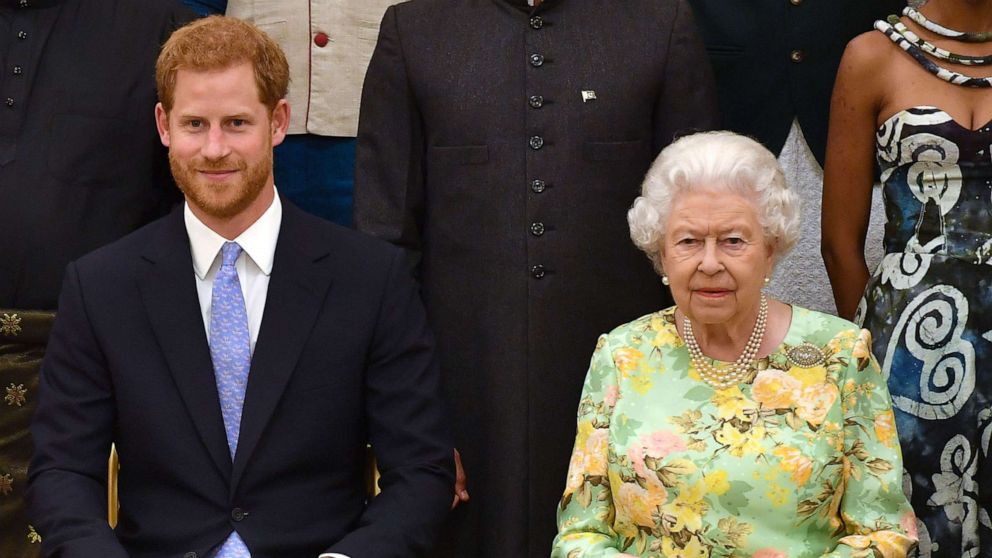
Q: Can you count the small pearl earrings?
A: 2